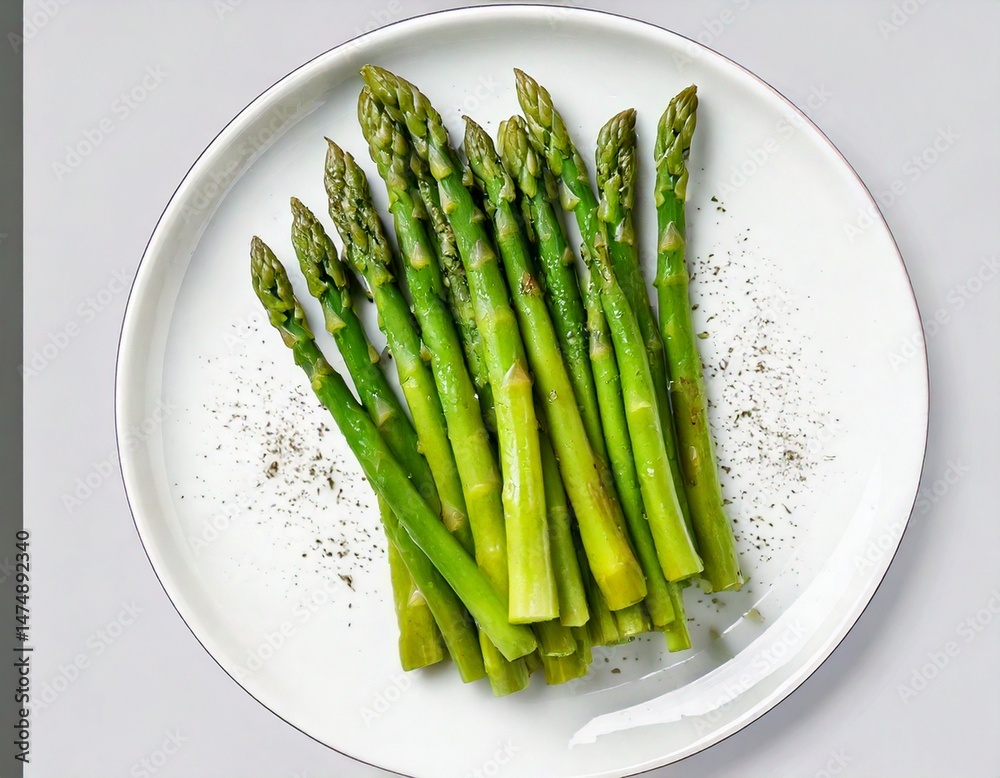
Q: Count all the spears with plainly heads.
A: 10